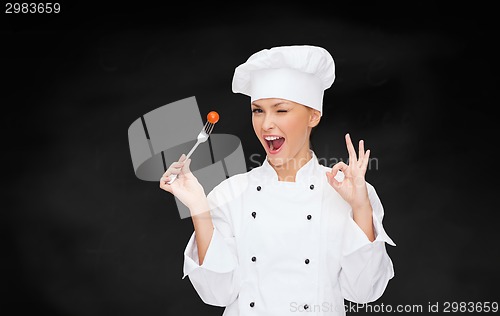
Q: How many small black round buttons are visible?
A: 8